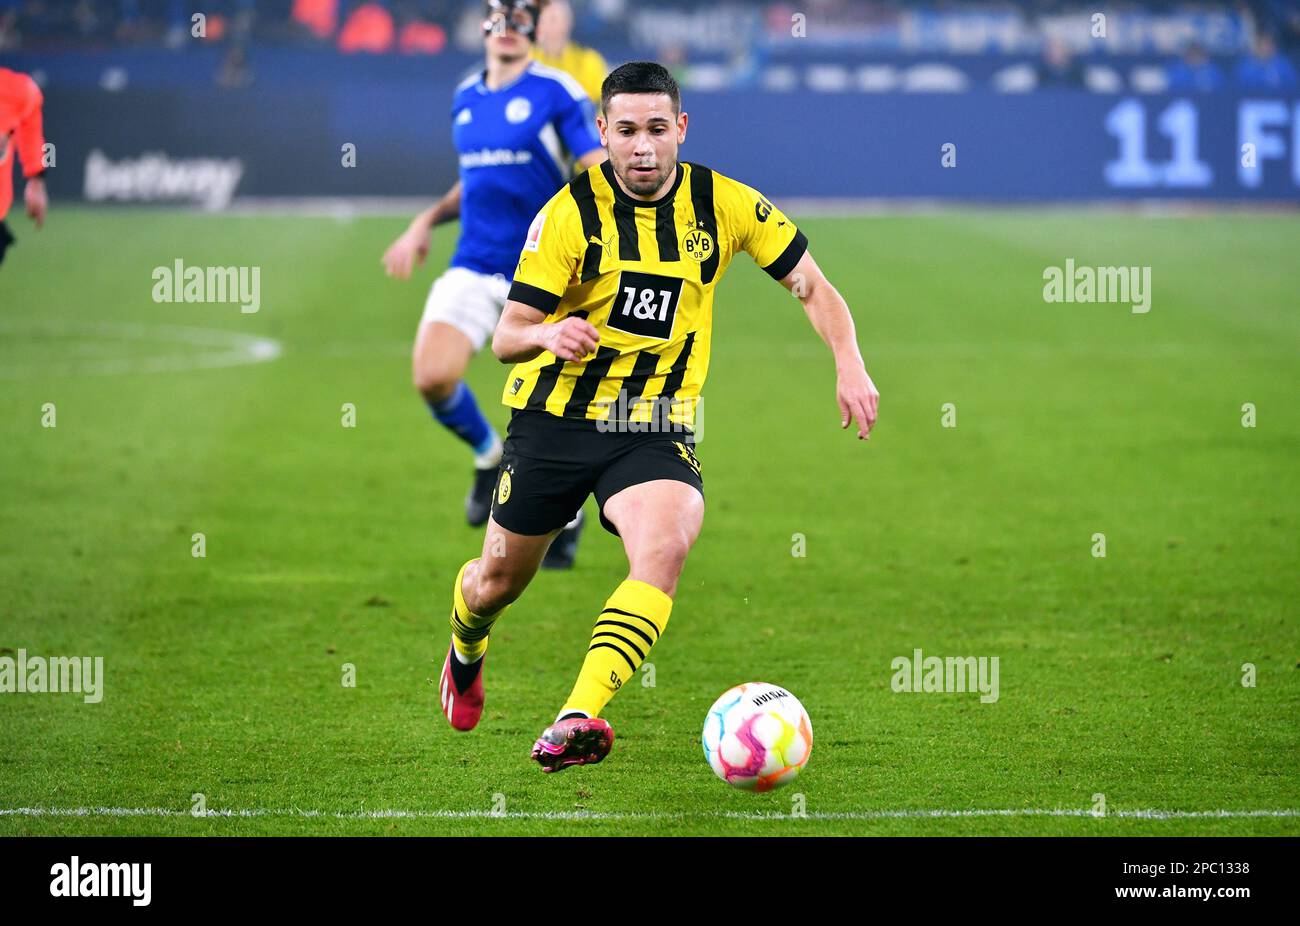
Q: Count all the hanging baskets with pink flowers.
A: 0